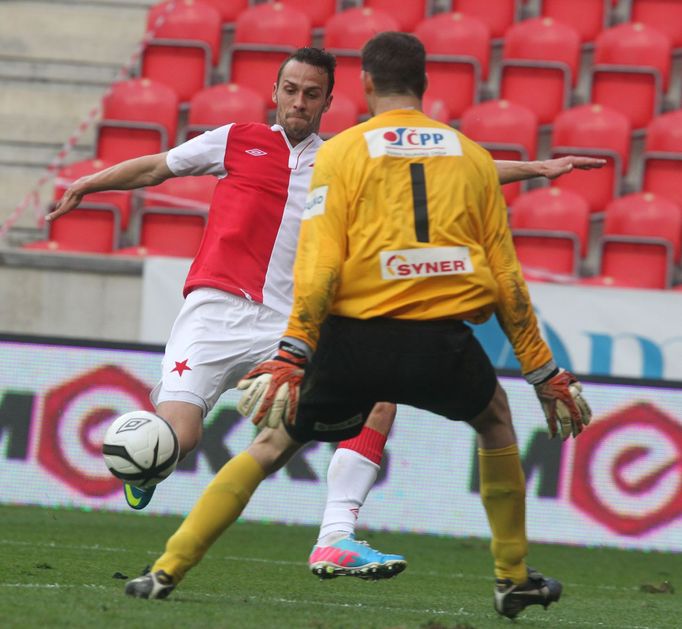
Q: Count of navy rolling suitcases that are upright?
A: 0